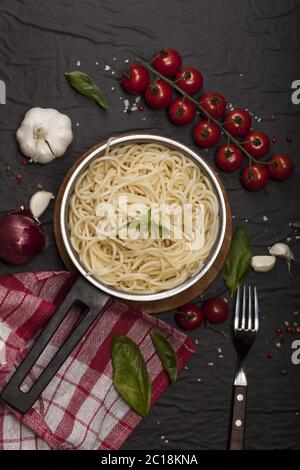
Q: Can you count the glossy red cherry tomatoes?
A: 14